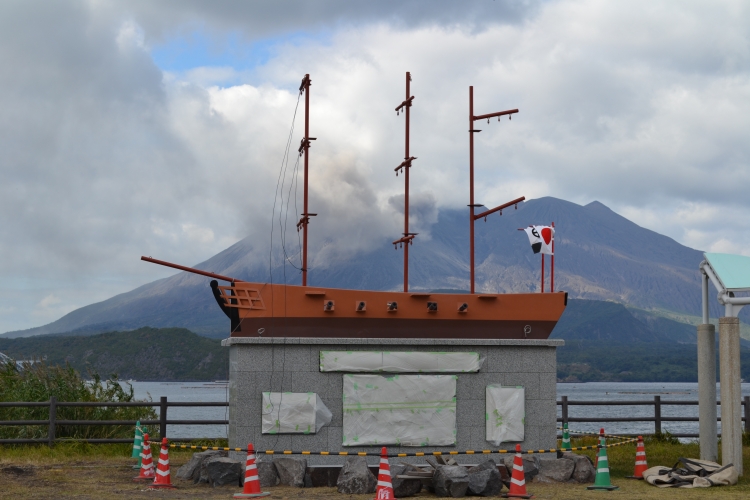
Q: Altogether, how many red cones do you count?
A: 7